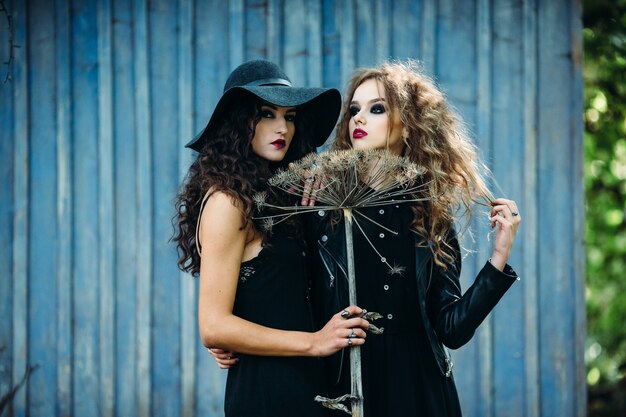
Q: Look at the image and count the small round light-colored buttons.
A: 7